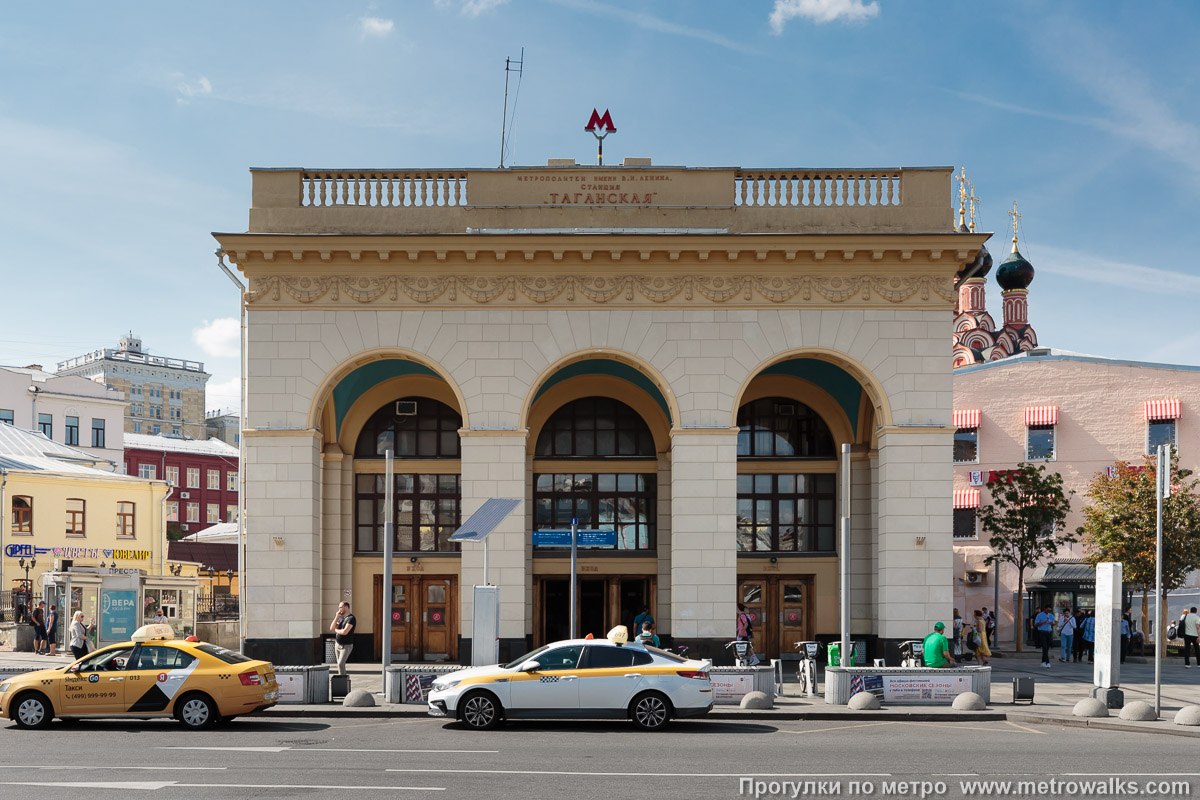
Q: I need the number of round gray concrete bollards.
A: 7